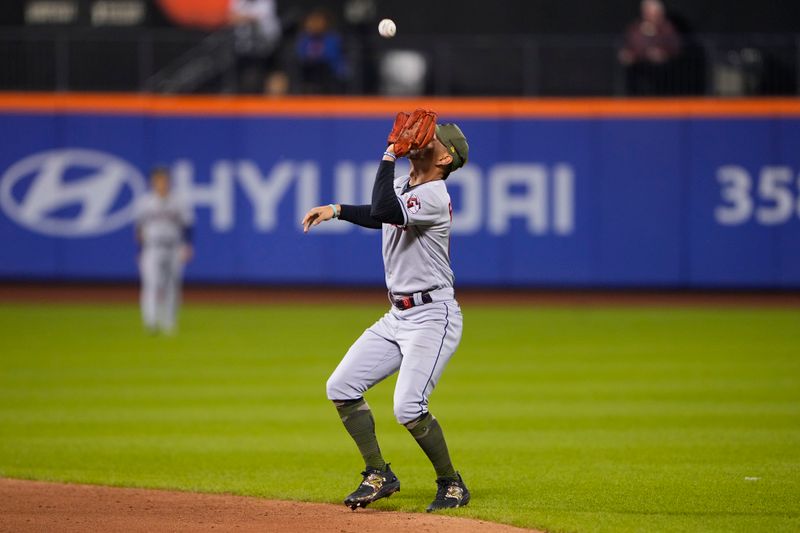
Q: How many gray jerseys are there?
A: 2